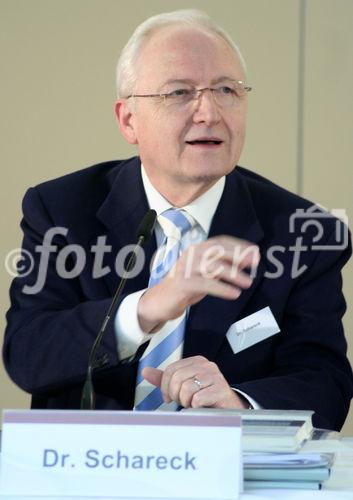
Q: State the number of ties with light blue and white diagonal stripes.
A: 1